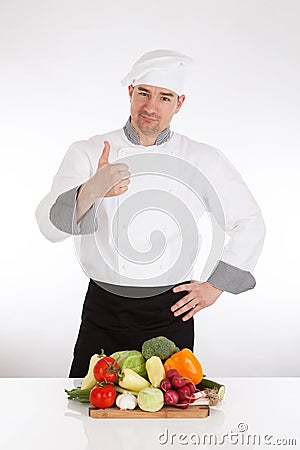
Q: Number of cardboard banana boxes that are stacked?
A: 0